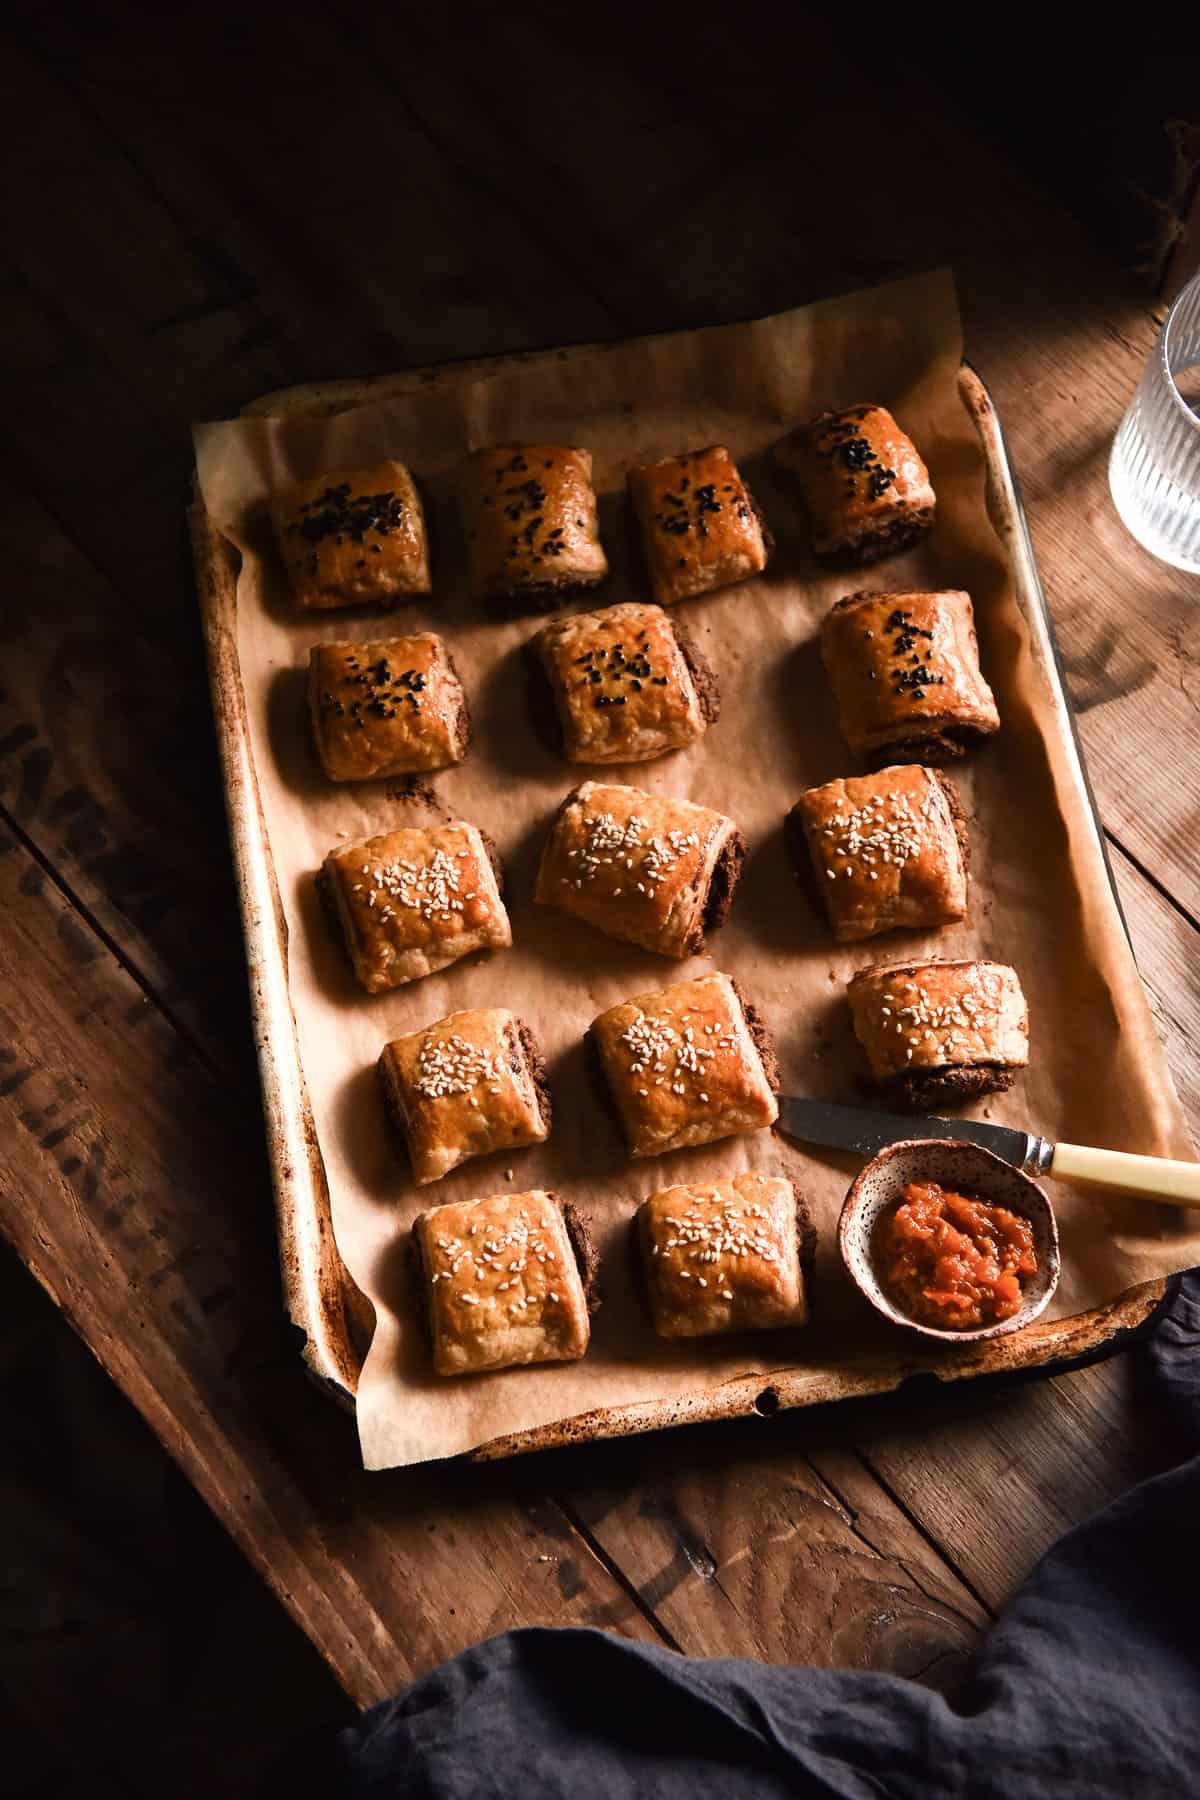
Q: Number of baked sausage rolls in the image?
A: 15